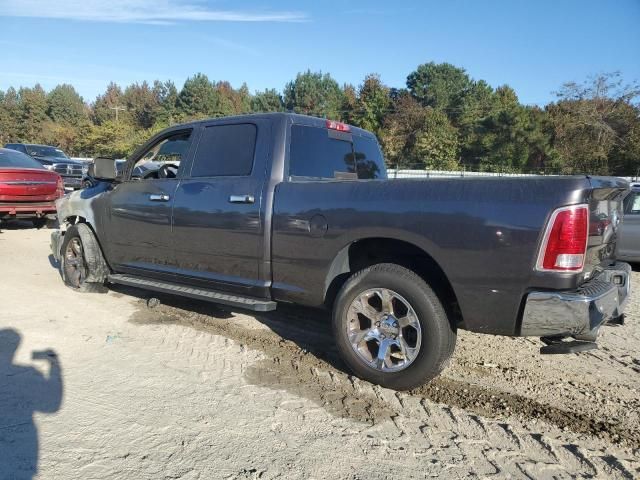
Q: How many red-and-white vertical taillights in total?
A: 1